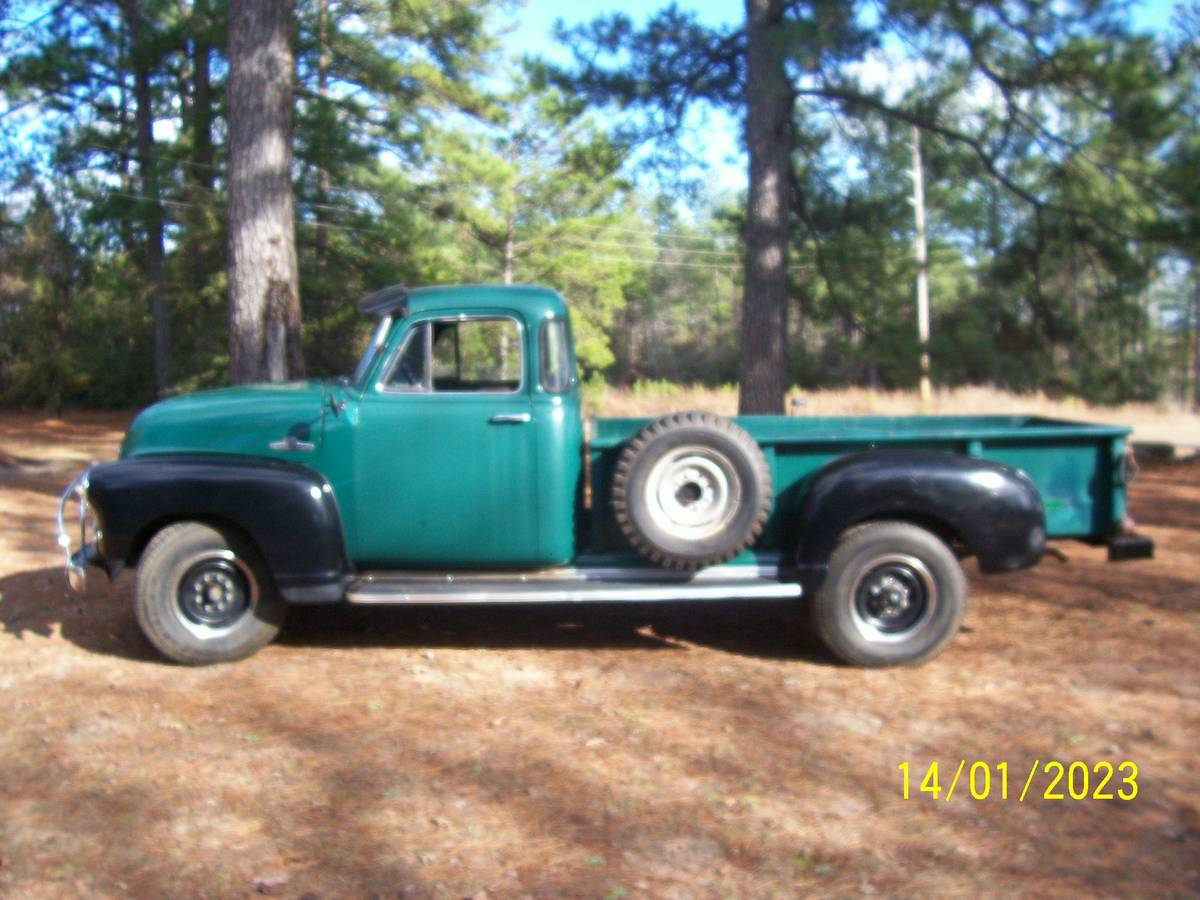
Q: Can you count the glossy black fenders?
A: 2